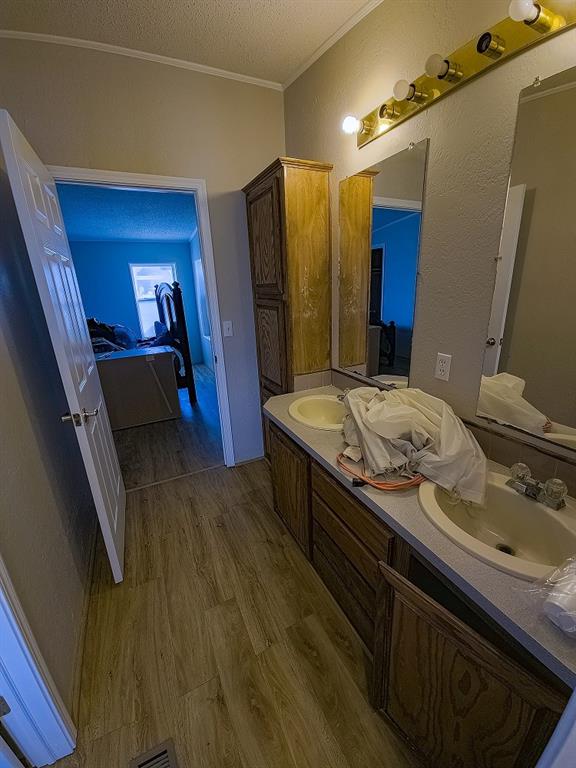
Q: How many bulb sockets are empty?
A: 2